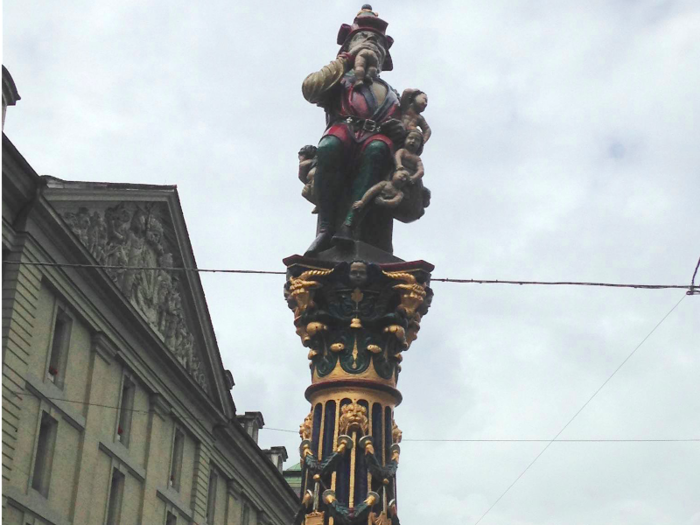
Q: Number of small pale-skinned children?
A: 5